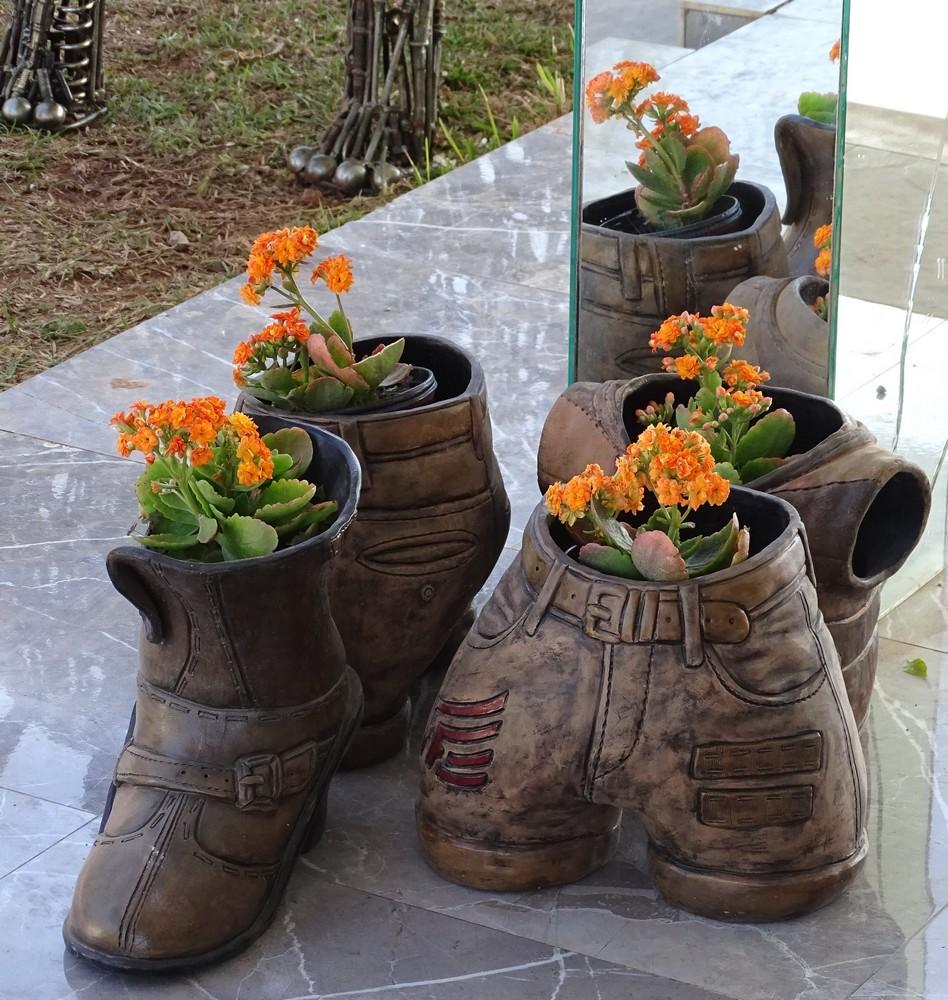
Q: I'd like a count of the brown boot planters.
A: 1